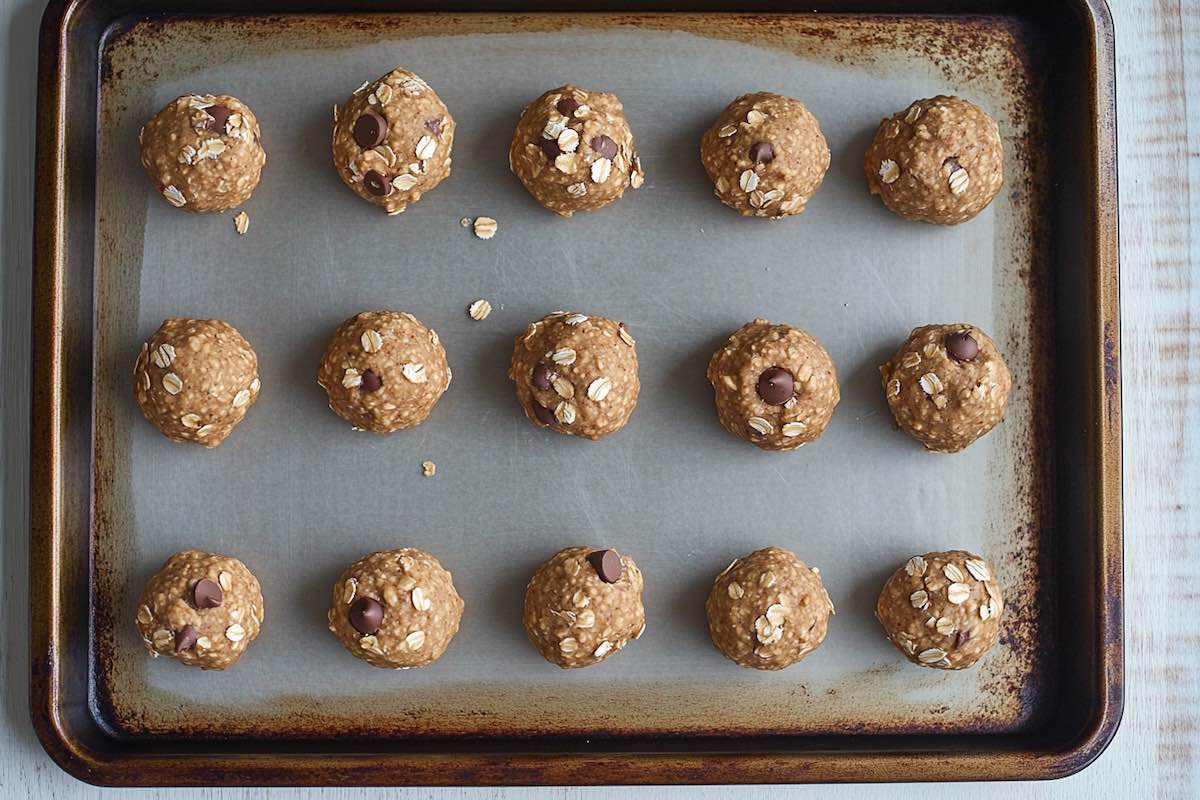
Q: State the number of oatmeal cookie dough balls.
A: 15